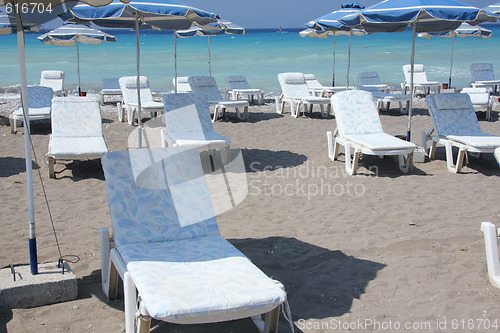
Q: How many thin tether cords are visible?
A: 1